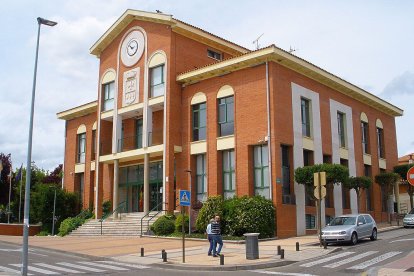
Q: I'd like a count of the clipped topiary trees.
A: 4